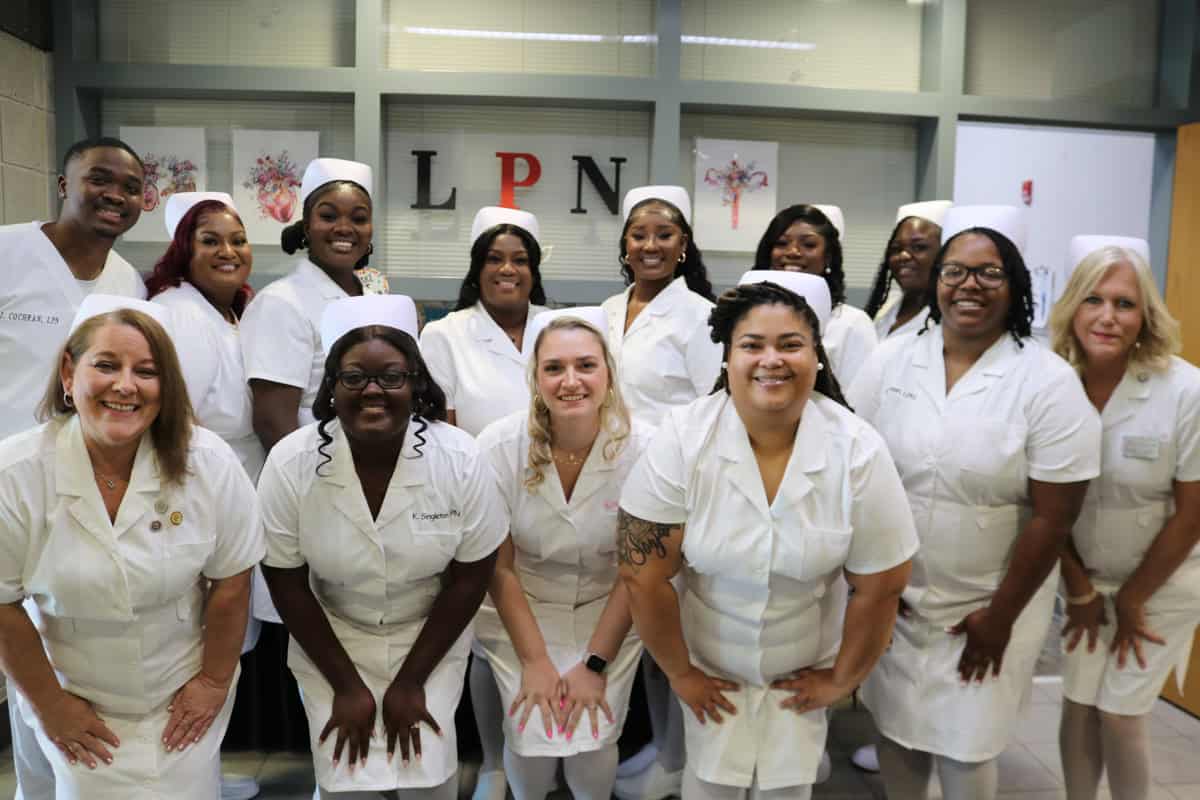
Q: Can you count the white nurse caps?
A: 12